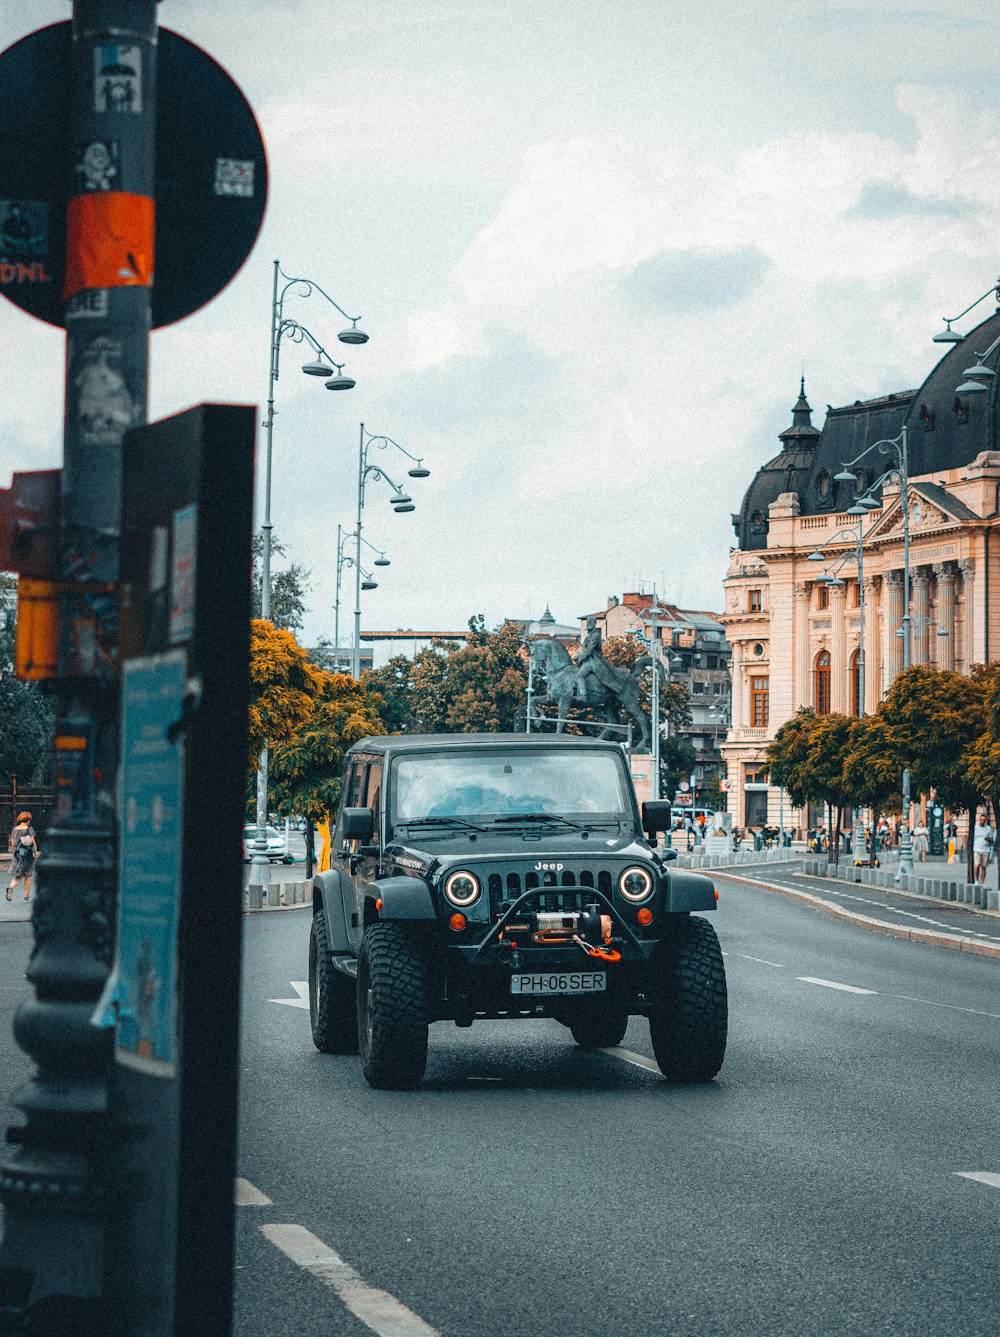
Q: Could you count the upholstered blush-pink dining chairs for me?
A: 0